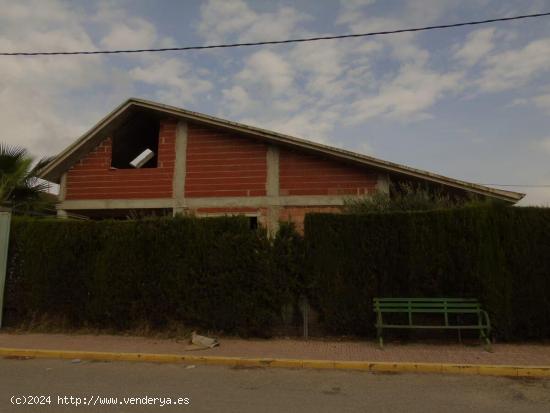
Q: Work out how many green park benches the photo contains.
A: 1